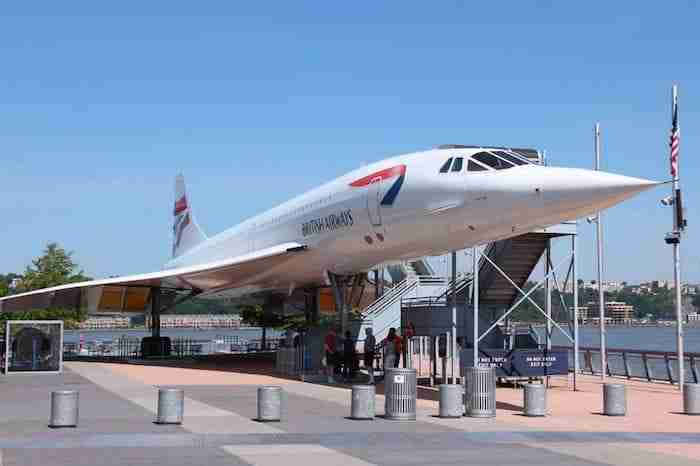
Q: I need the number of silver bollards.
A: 8